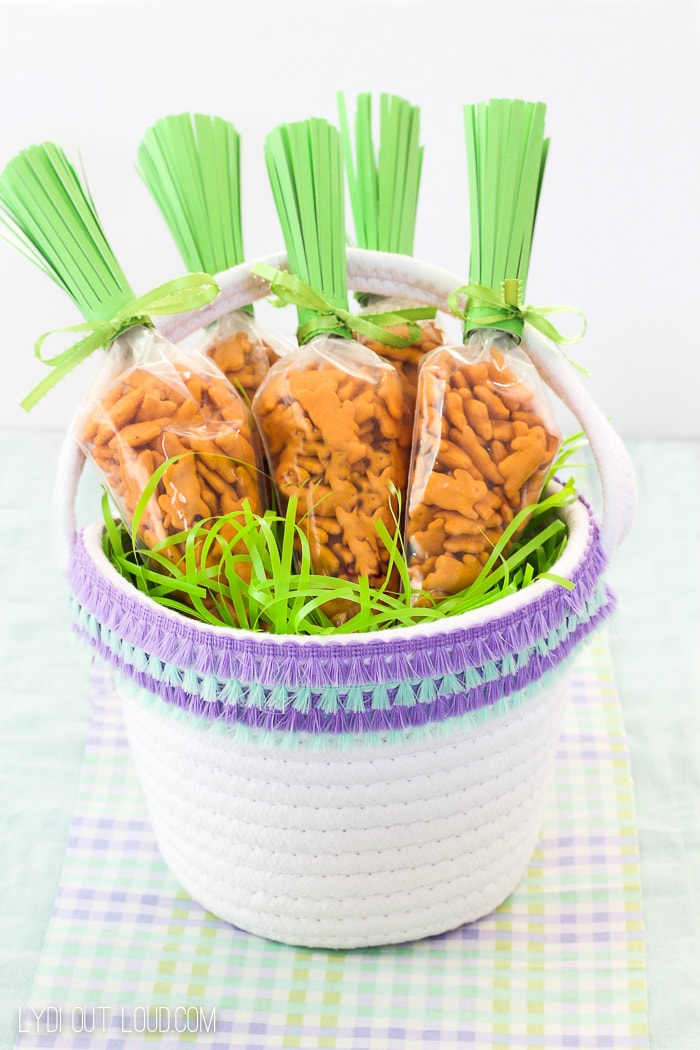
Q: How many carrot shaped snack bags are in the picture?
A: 5